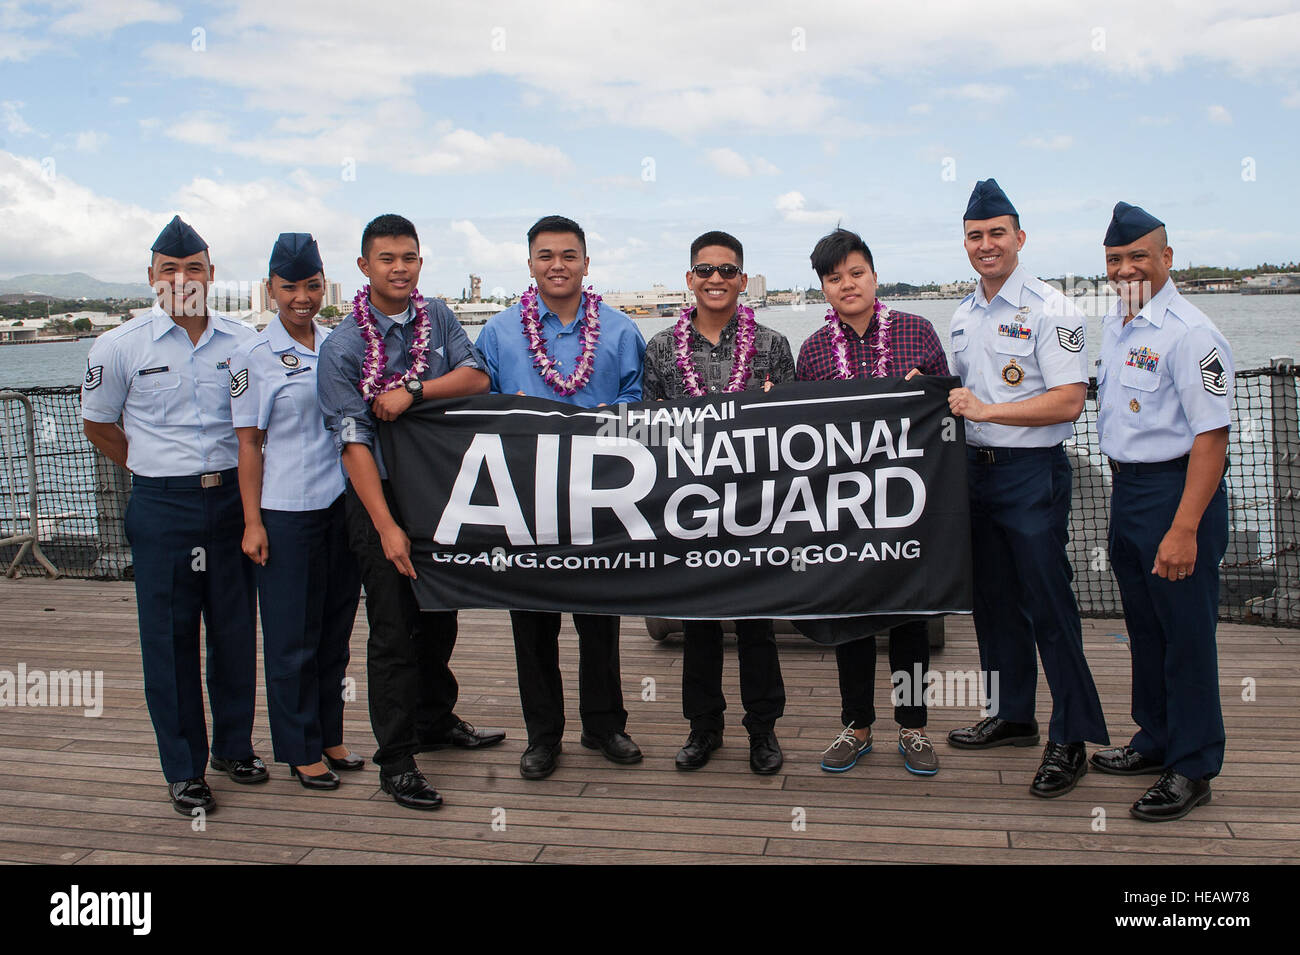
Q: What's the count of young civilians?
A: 4